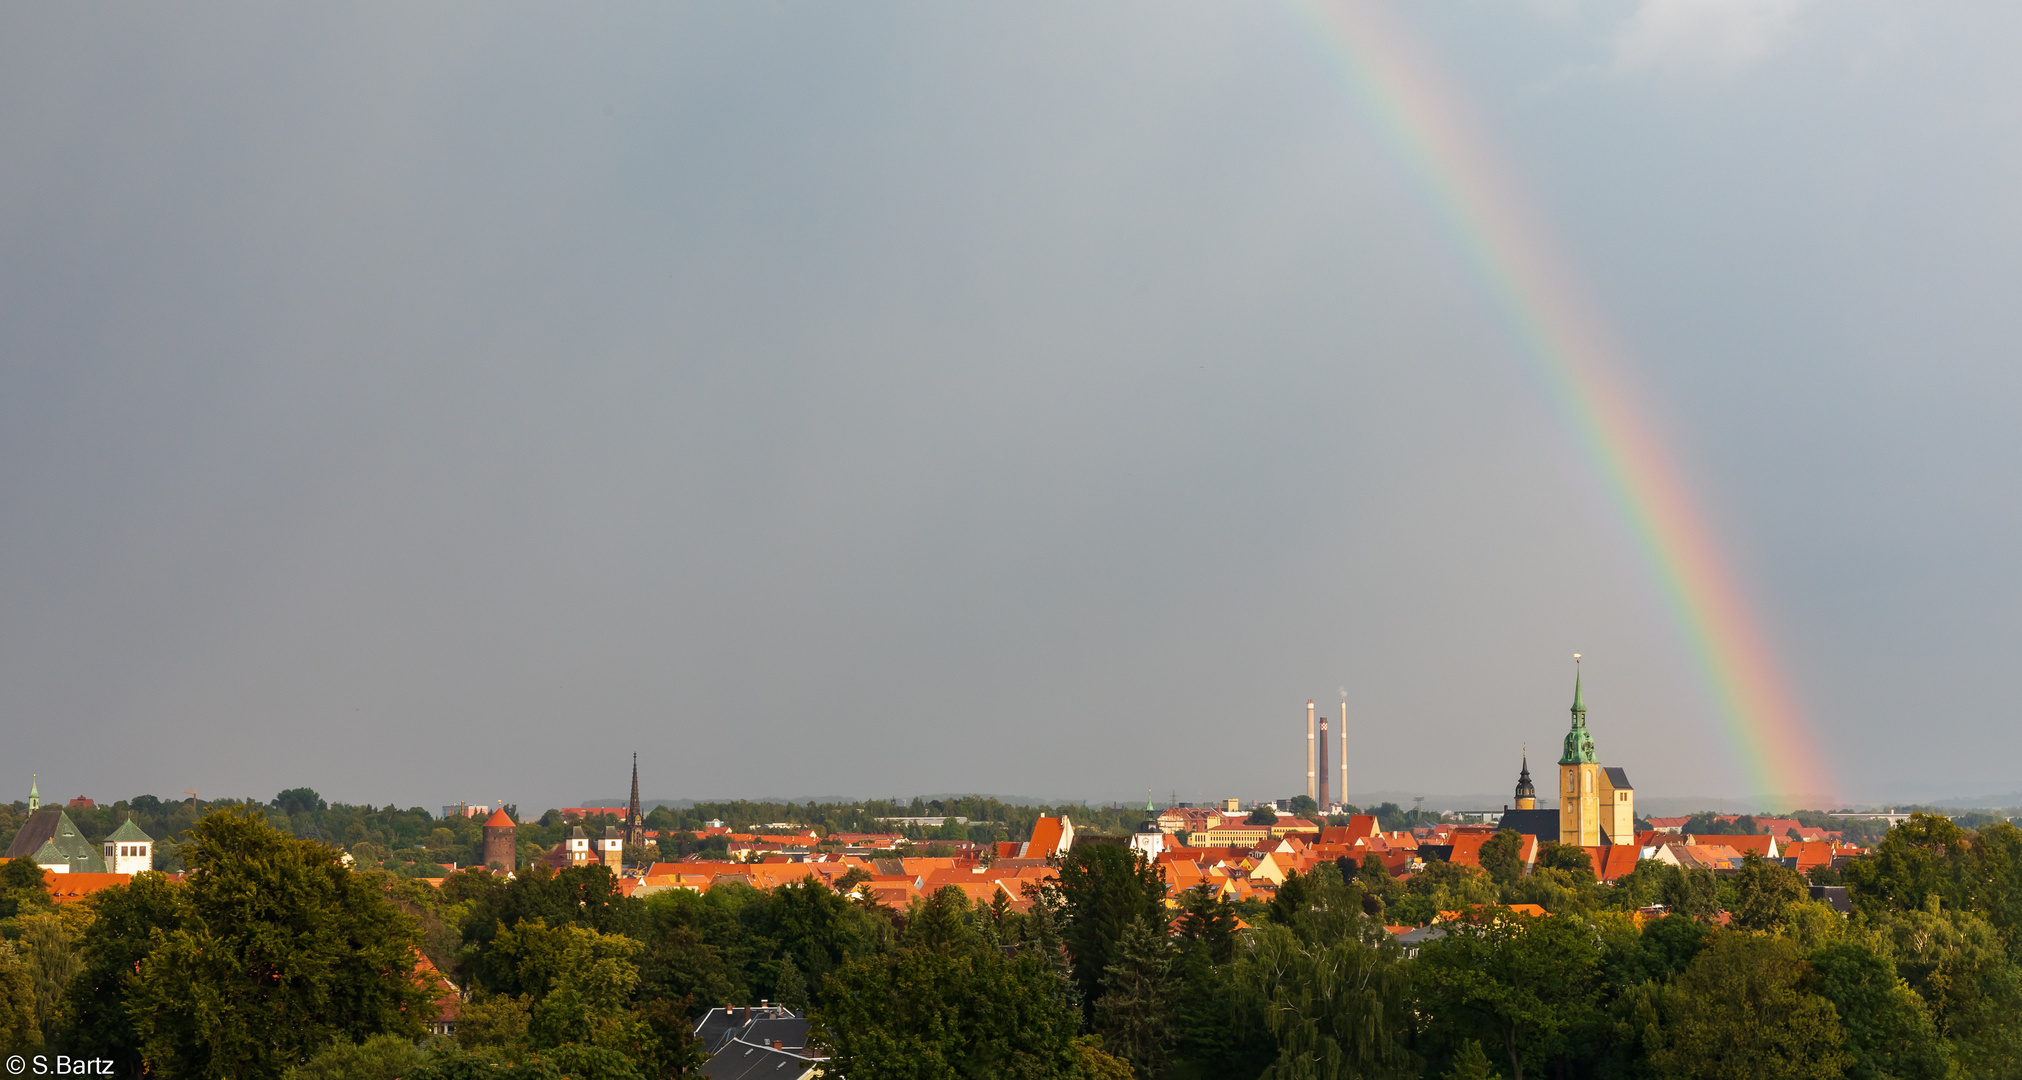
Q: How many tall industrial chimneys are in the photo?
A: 3